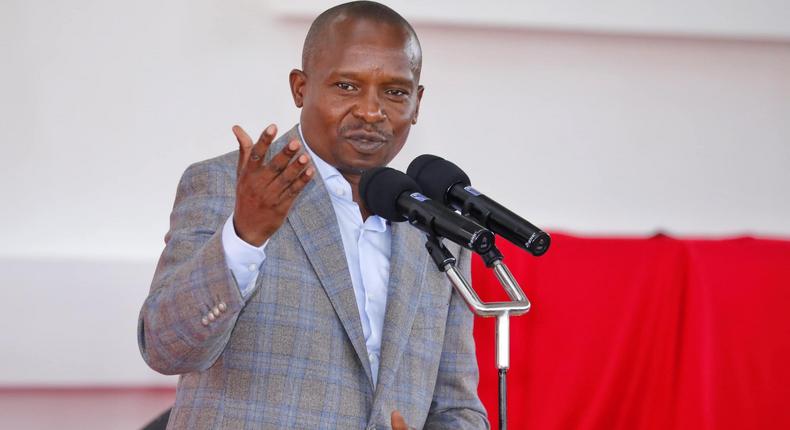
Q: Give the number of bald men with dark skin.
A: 1